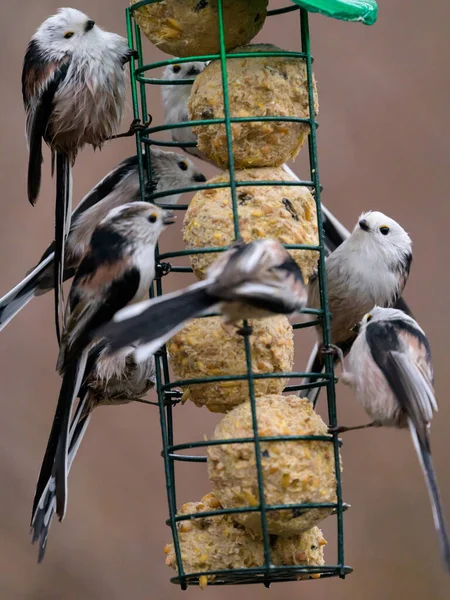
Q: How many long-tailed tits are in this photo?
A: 8